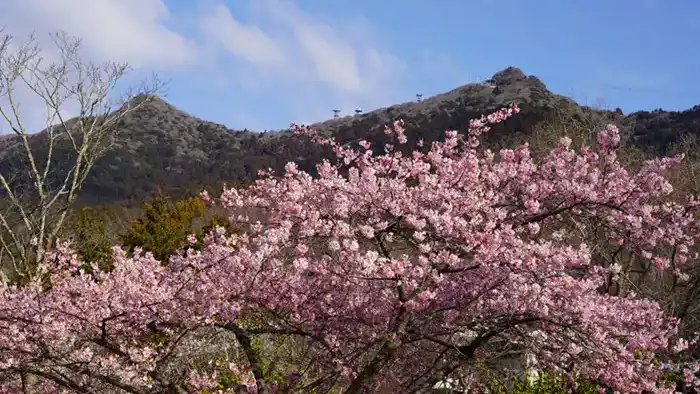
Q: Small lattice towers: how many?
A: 3